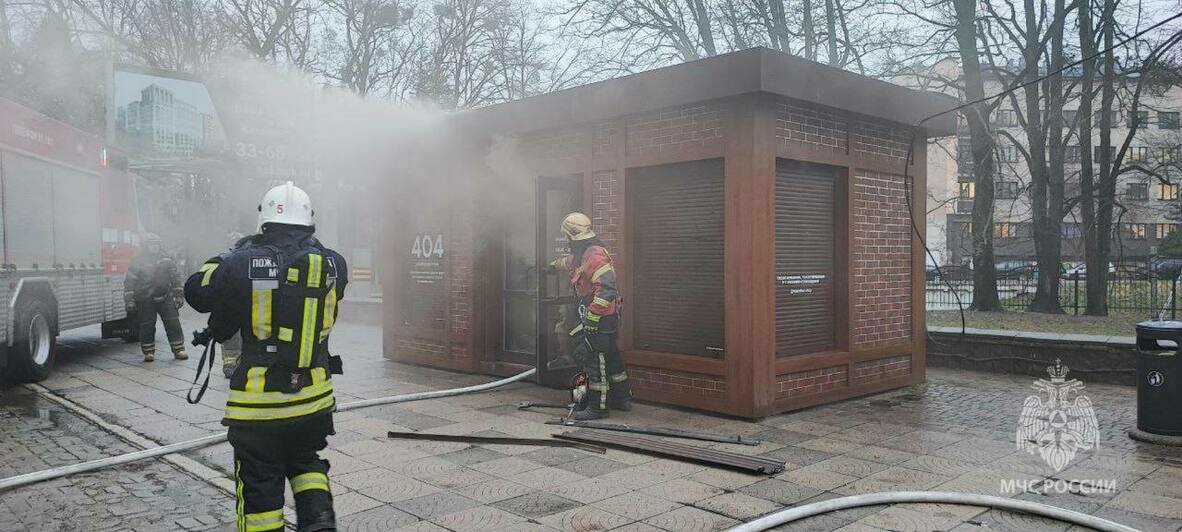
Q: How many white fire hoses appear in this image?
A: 2